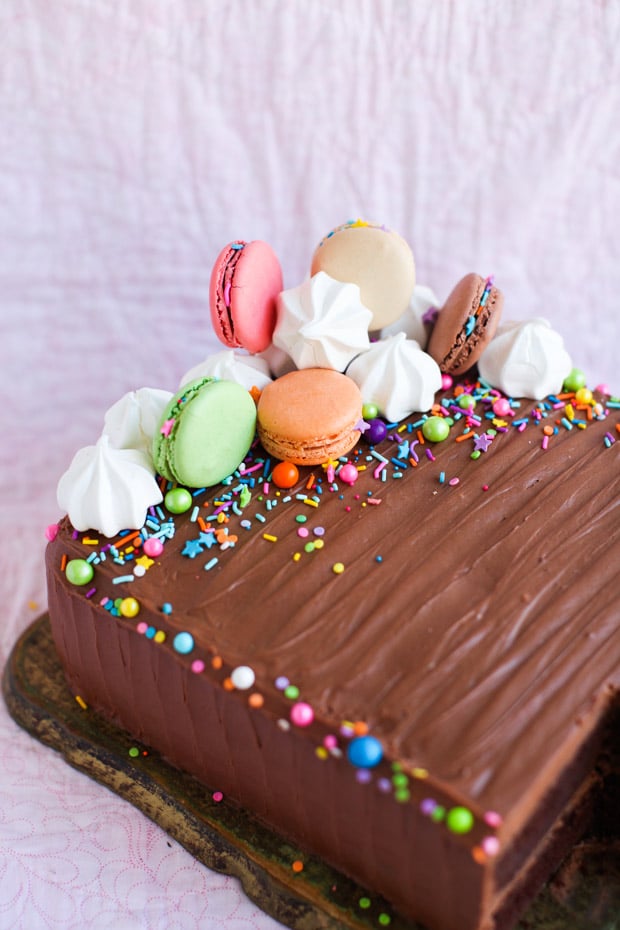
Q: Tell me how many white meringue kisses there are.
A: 7